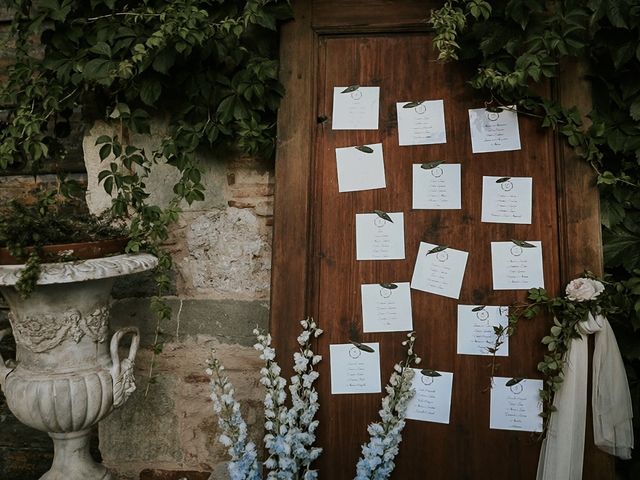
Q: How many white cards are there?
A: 14